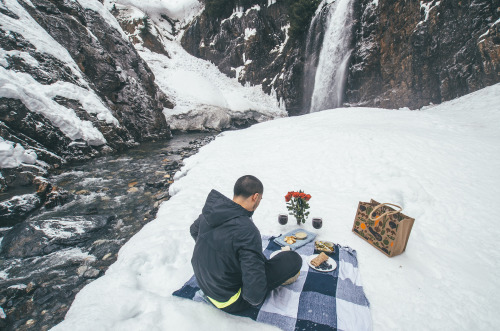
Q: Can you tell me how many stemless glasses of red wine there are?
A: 2